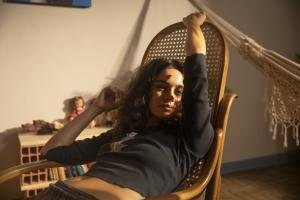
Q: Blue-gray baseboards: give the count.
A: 1